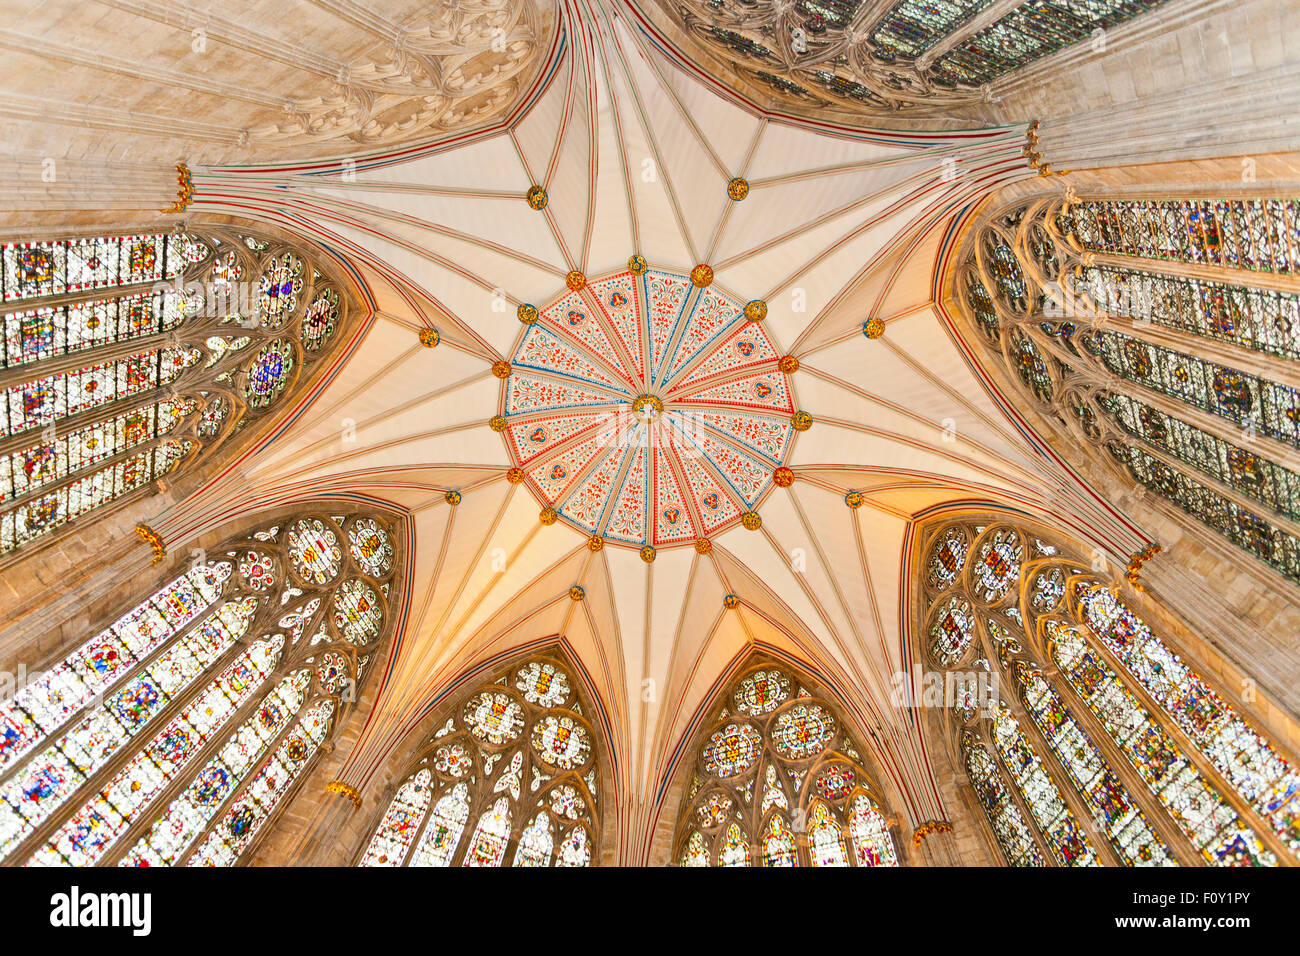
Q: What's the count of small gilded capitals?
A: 6